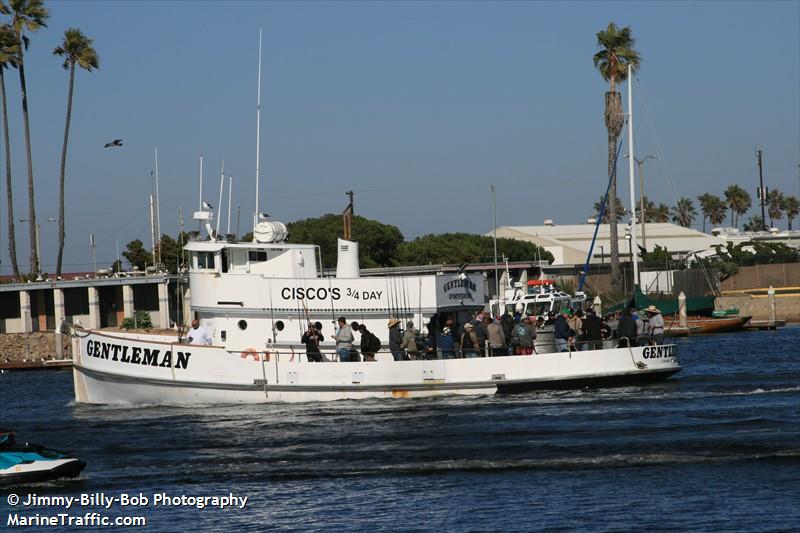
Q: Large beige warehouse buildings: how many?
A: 1